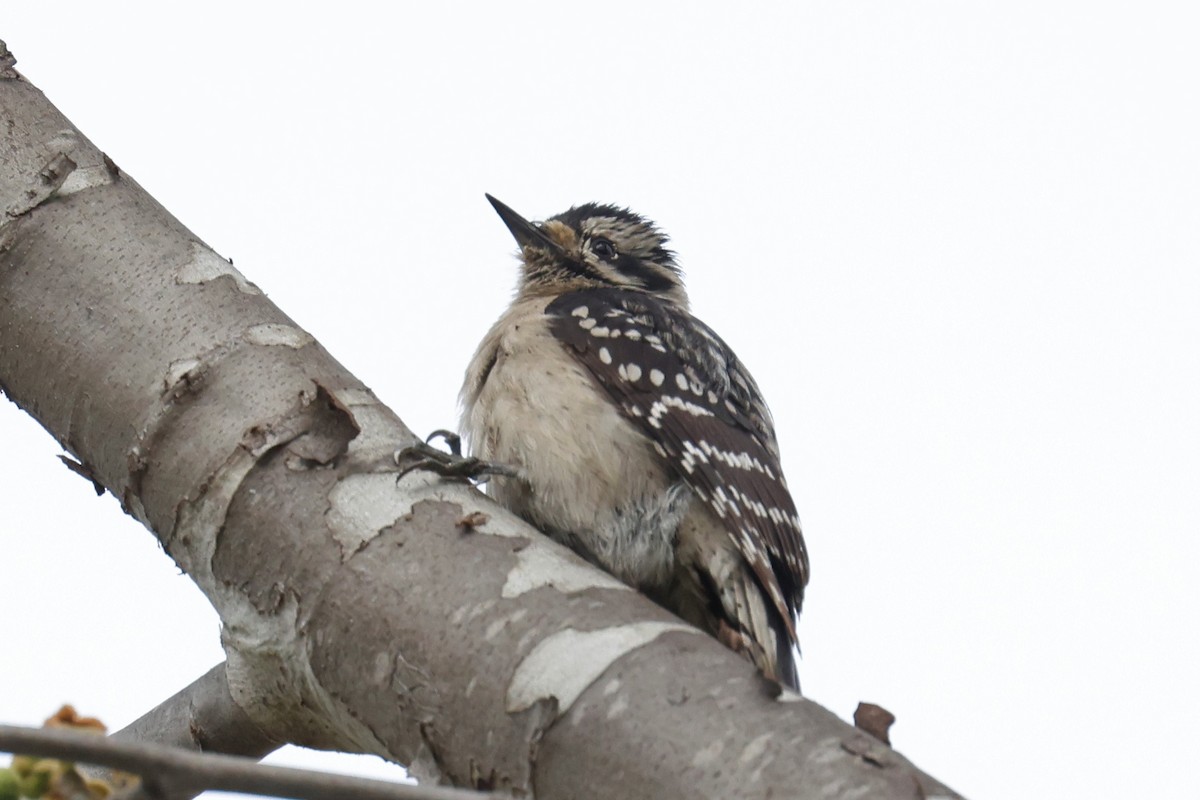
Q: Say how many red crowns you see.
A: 0